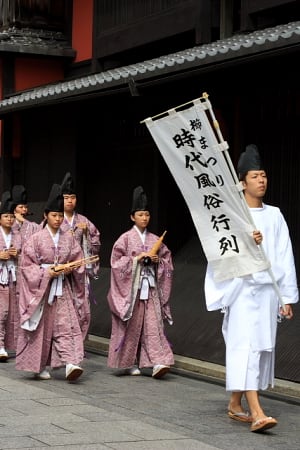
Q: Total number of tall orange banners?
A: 0